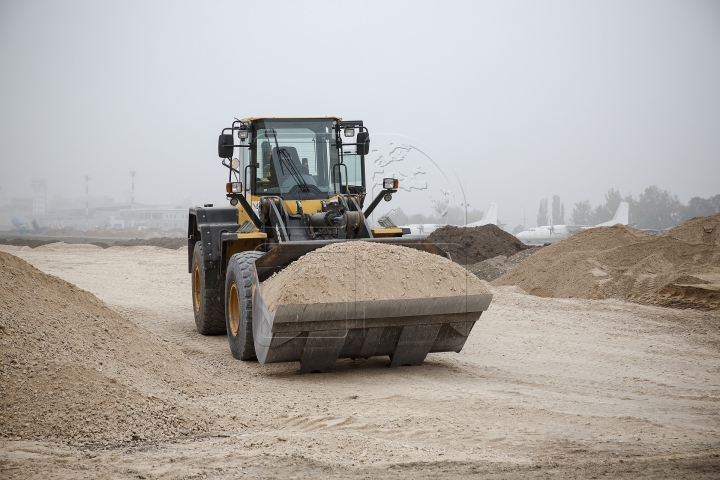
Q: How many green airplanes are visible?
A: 0